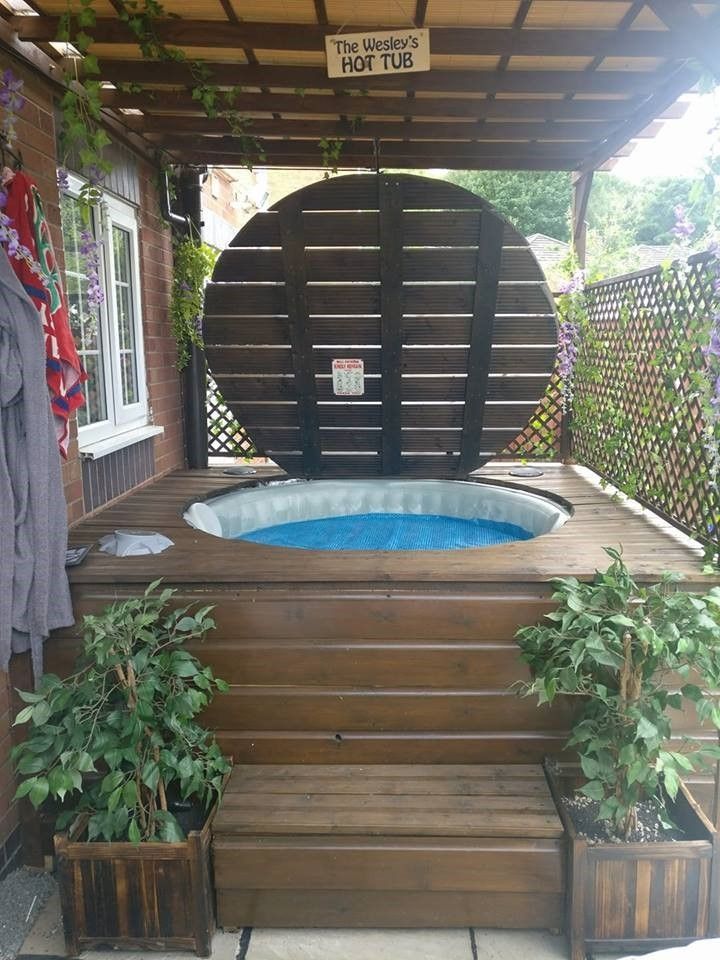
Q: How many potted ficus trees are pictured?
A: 2